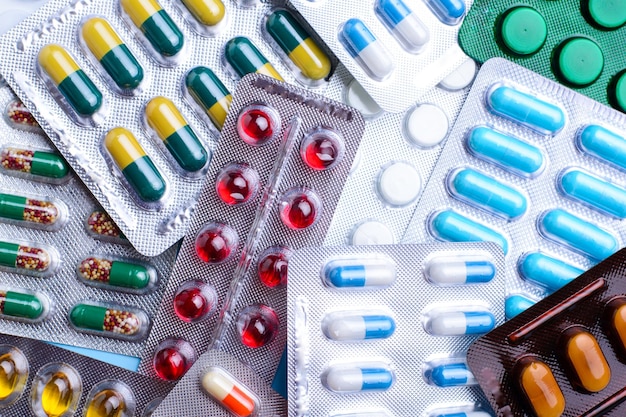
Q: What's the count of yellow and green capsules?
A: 9